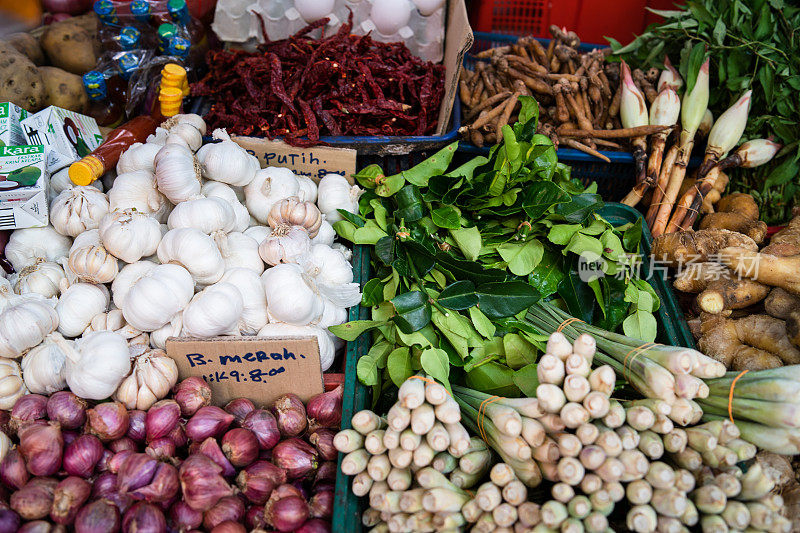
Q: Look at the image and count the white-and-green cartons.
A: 3